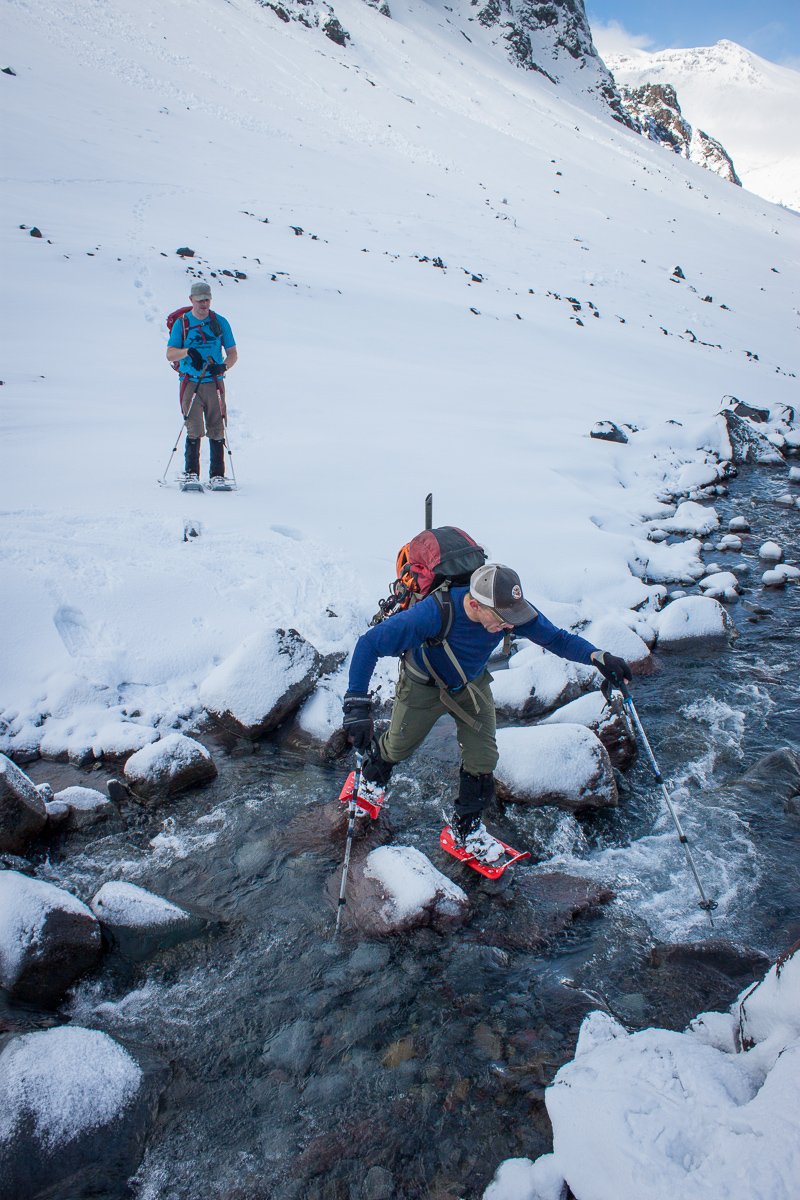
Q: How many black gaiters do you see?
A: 4